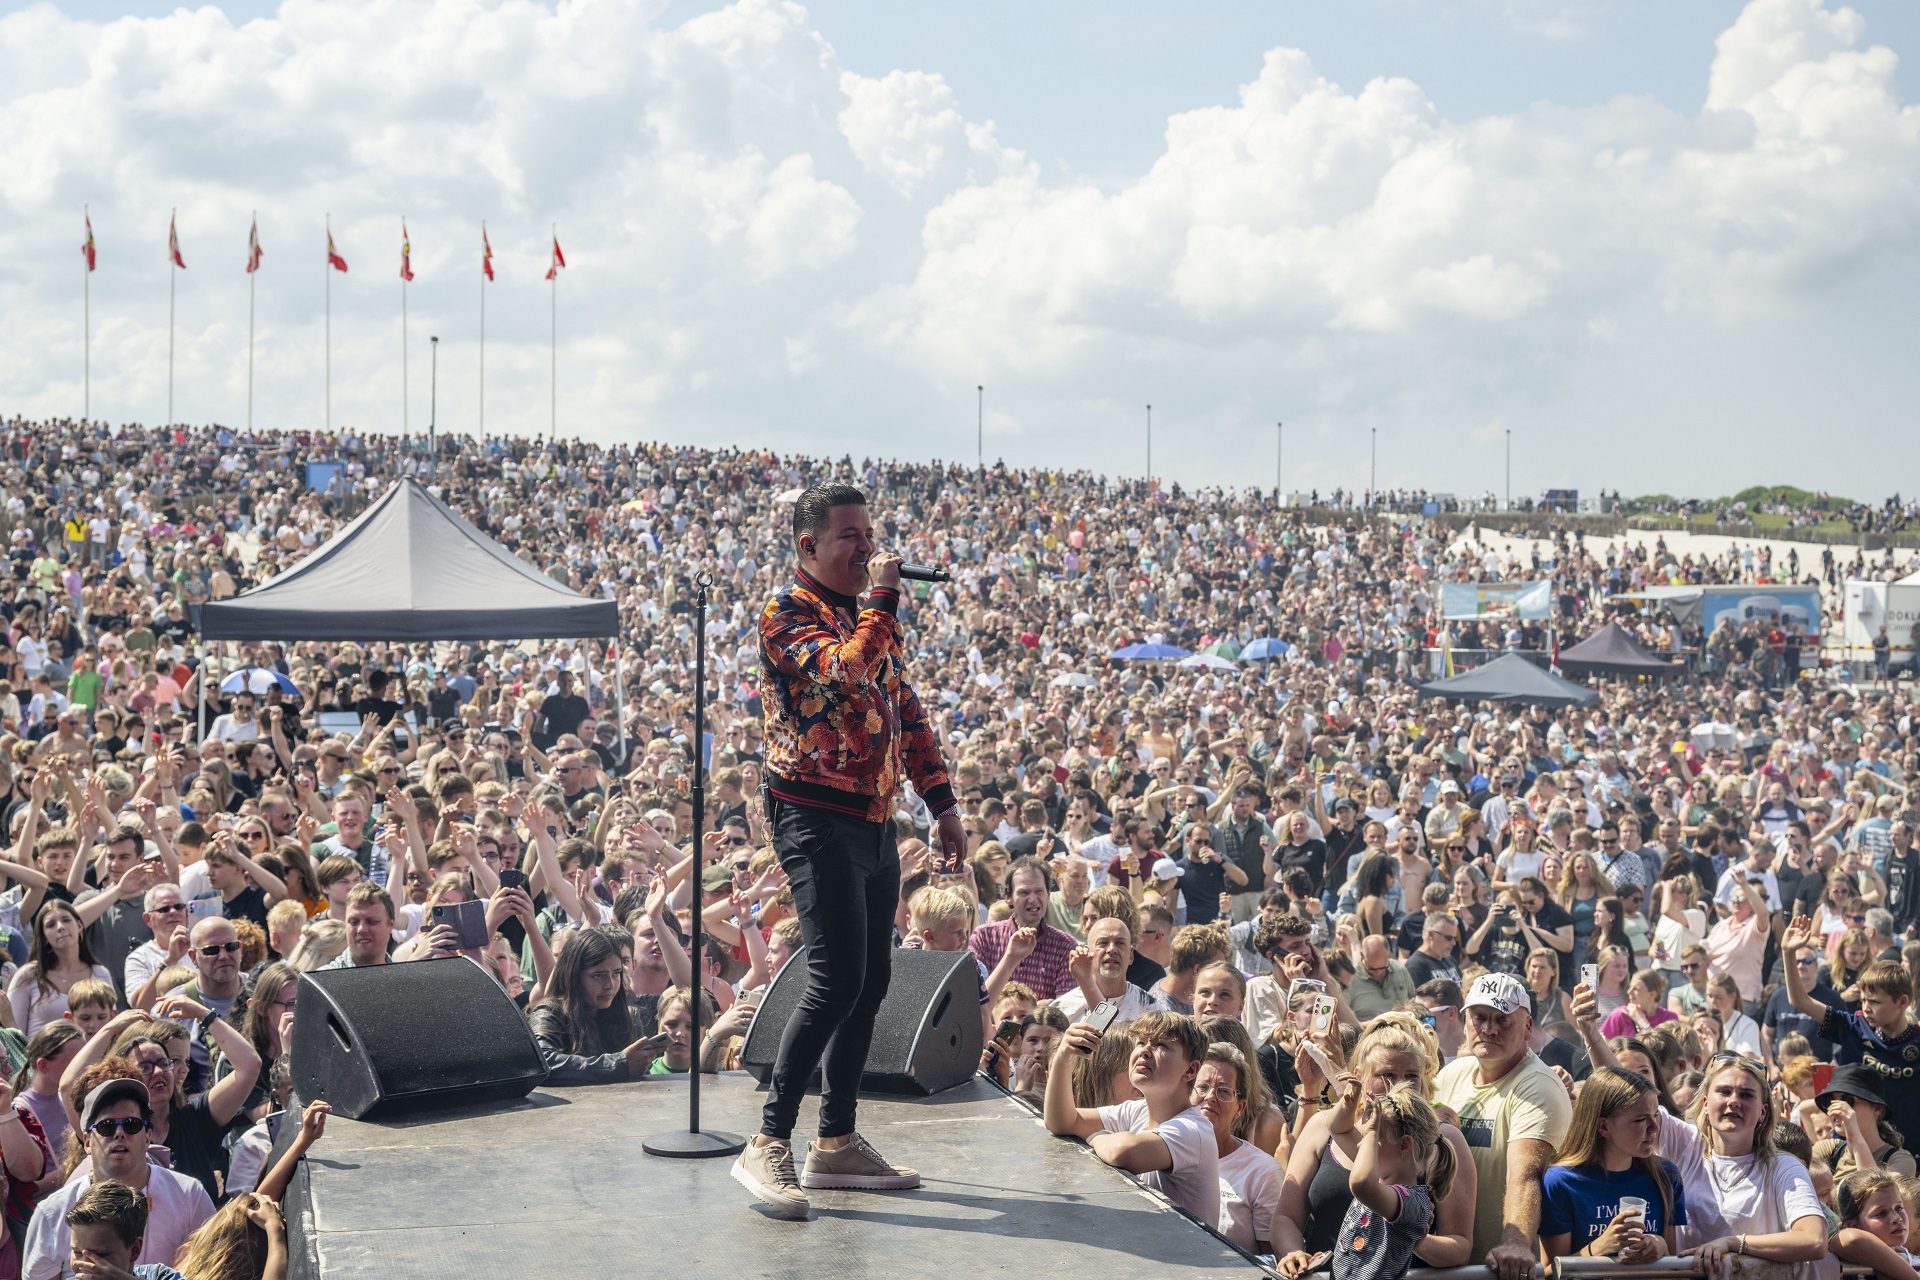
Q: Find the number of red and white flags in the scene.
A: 7